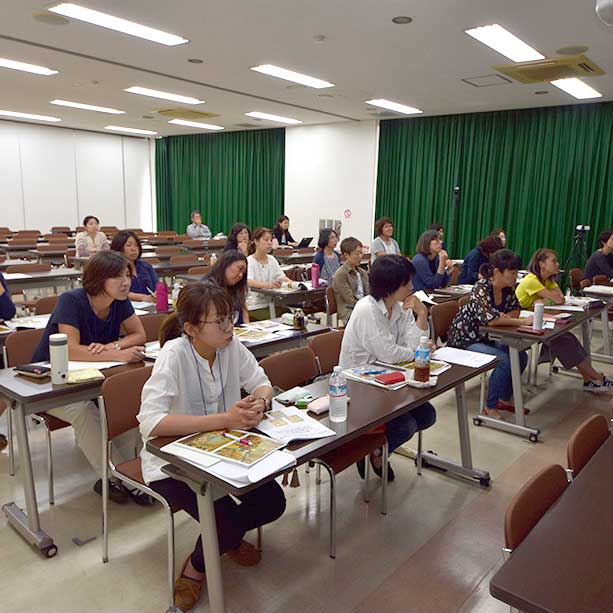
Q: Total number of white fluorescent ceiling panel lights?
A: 12